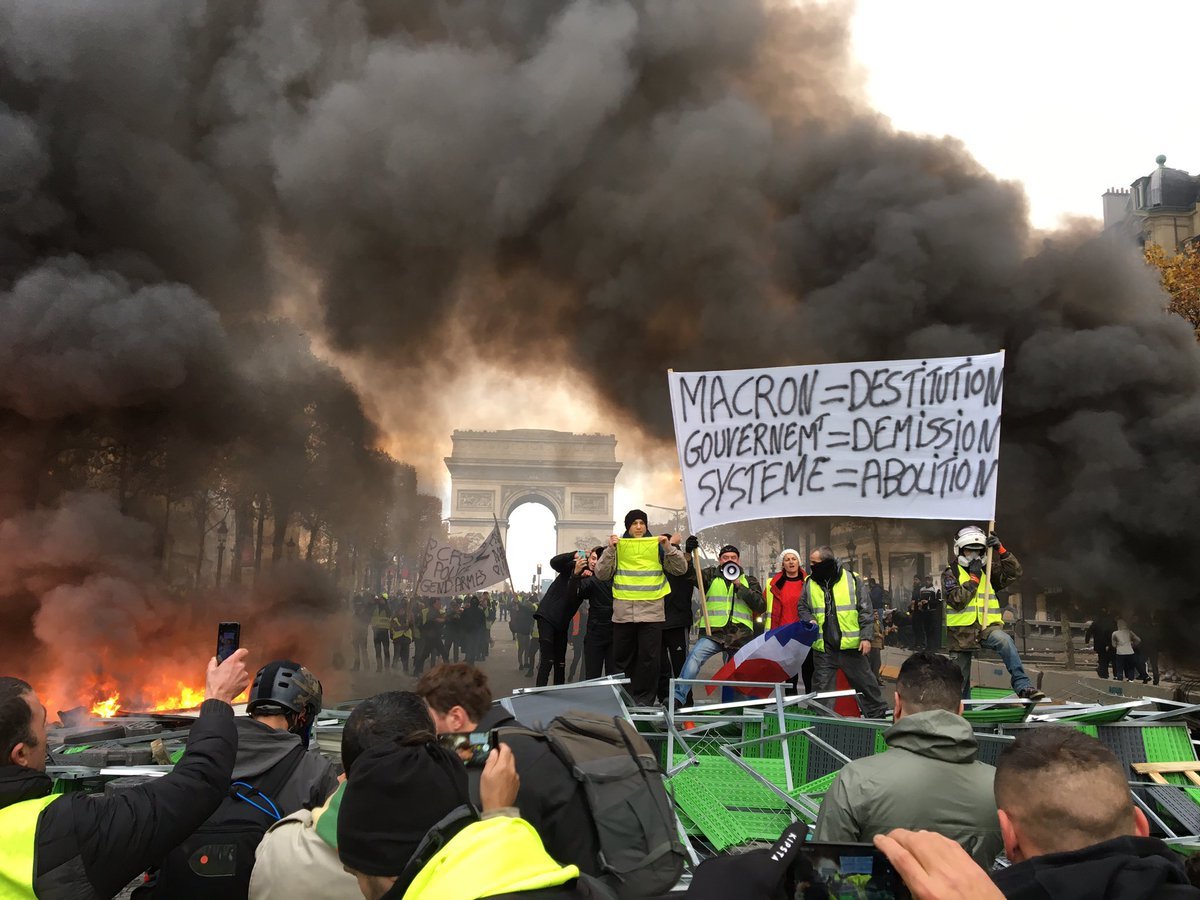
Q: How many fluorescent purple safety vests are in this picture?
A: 0